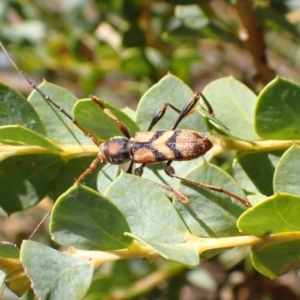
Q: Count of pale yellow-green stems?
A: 2